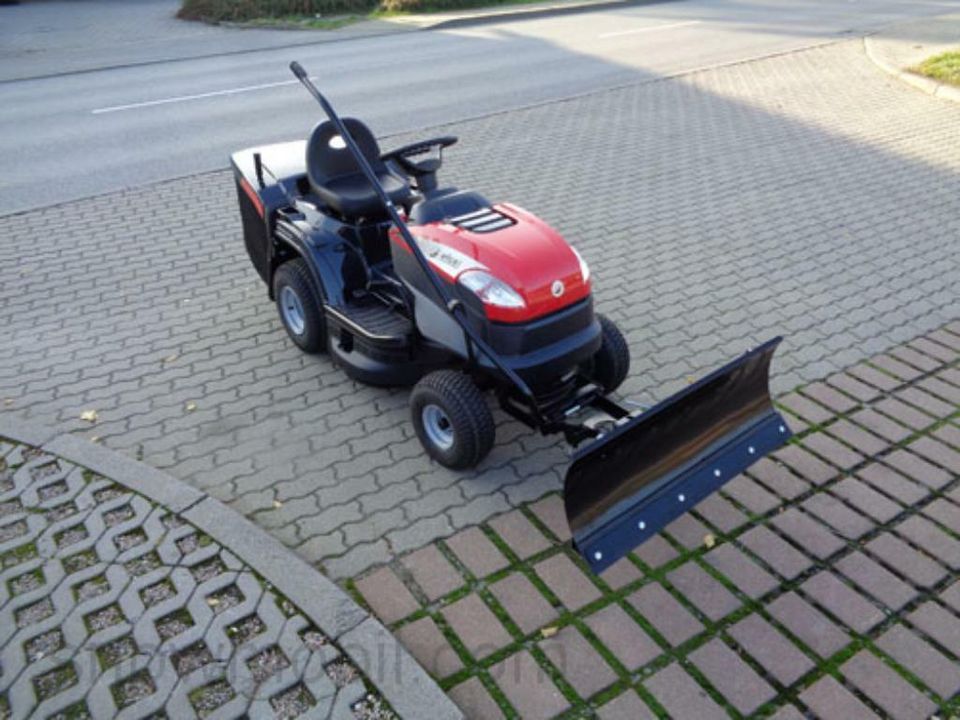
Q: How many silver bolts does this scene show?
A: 6